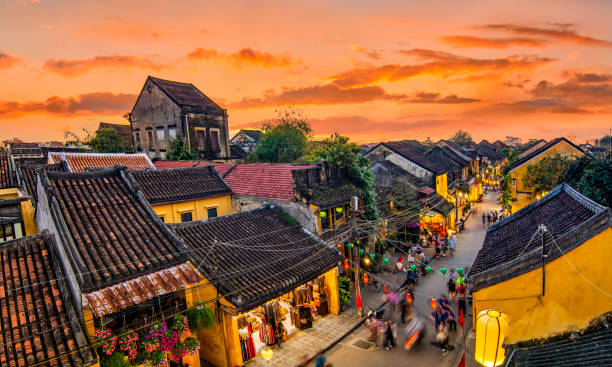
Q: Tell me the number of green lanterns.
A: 8